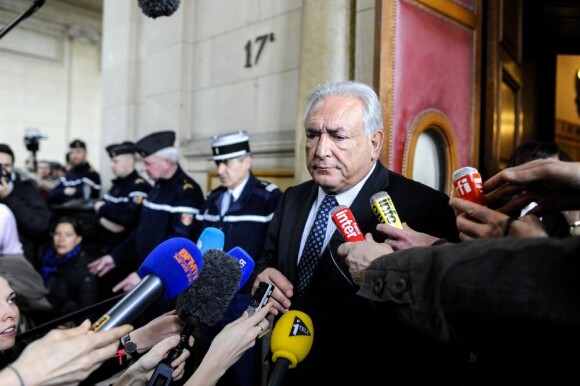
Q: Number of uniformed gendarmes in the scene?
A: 4